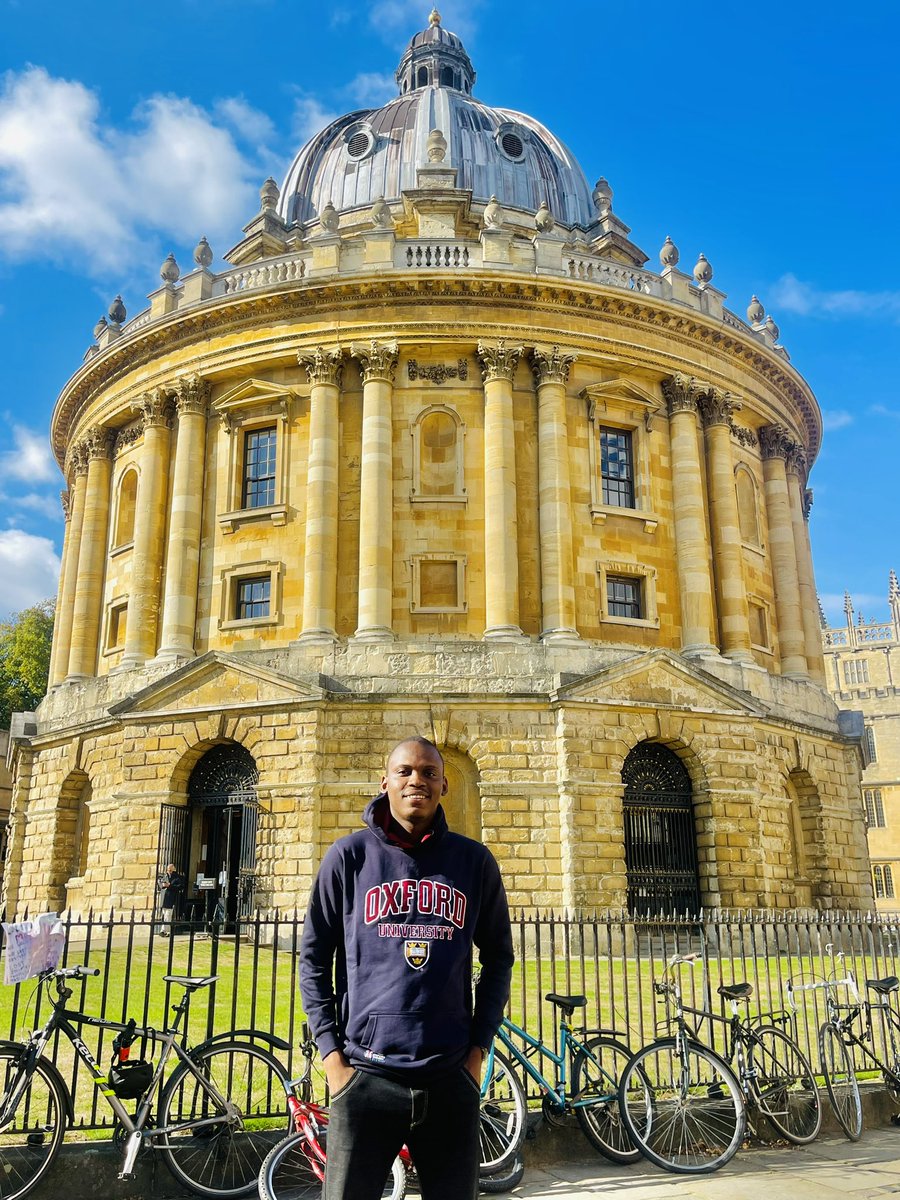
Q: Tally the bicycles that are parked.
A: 5